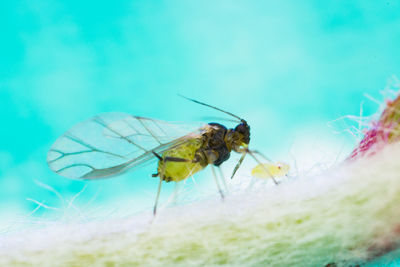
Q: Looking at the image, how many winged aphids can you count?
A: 1